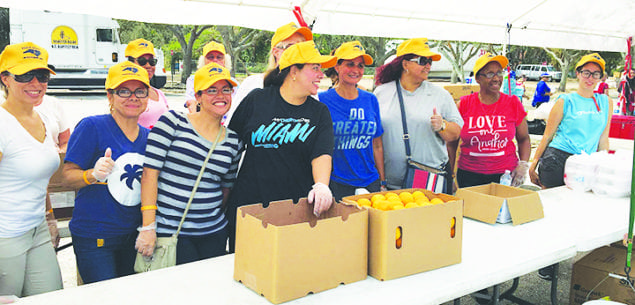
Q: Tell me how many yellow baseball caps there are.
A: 11